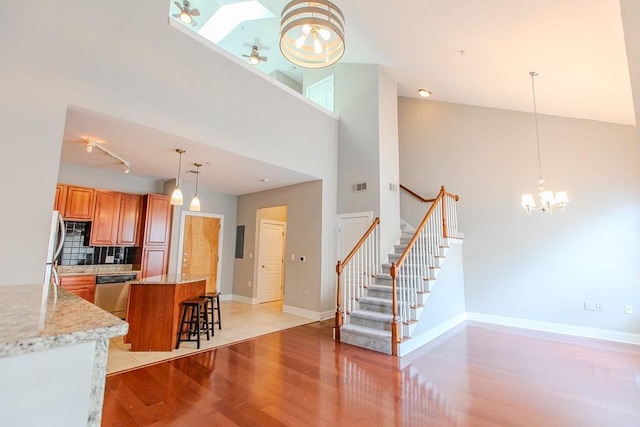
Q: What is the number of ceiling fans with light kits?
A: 2